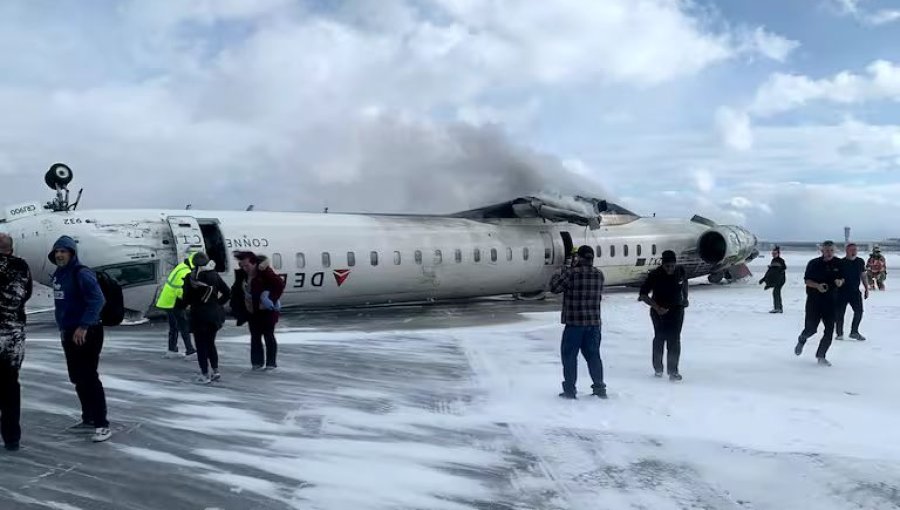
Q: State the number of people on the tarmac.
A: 11